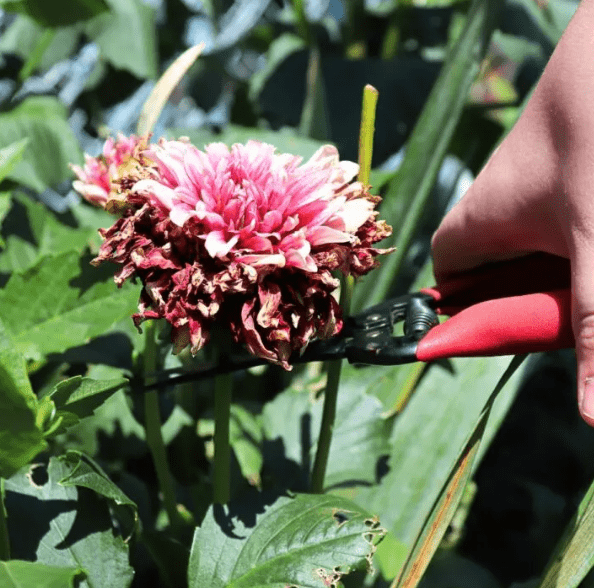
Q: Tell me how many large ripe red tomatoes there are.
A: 0